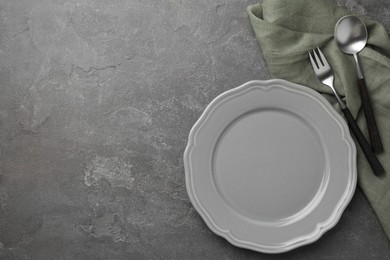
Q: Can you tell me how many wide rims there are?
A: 1